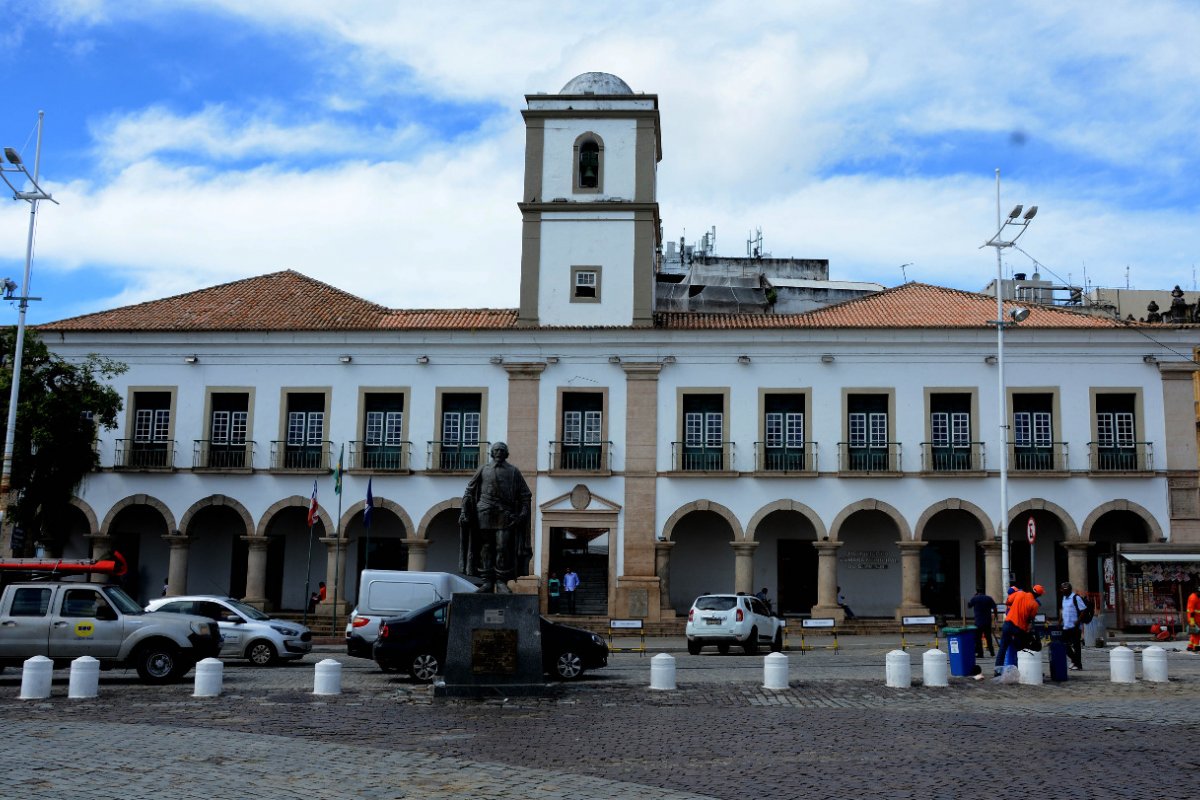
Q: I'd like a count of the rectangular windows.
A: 13